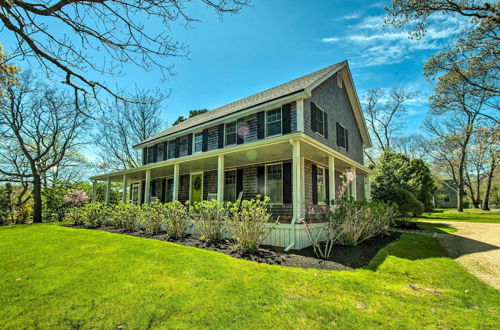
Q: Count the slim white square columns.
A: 10